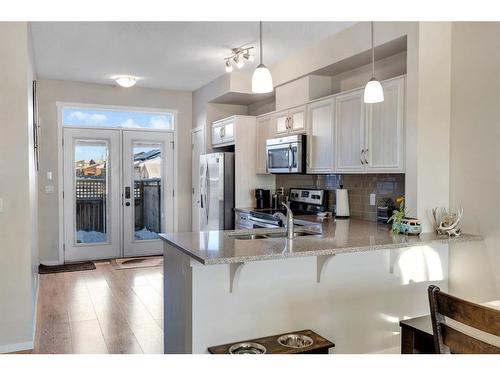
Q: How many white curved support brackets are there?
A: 3